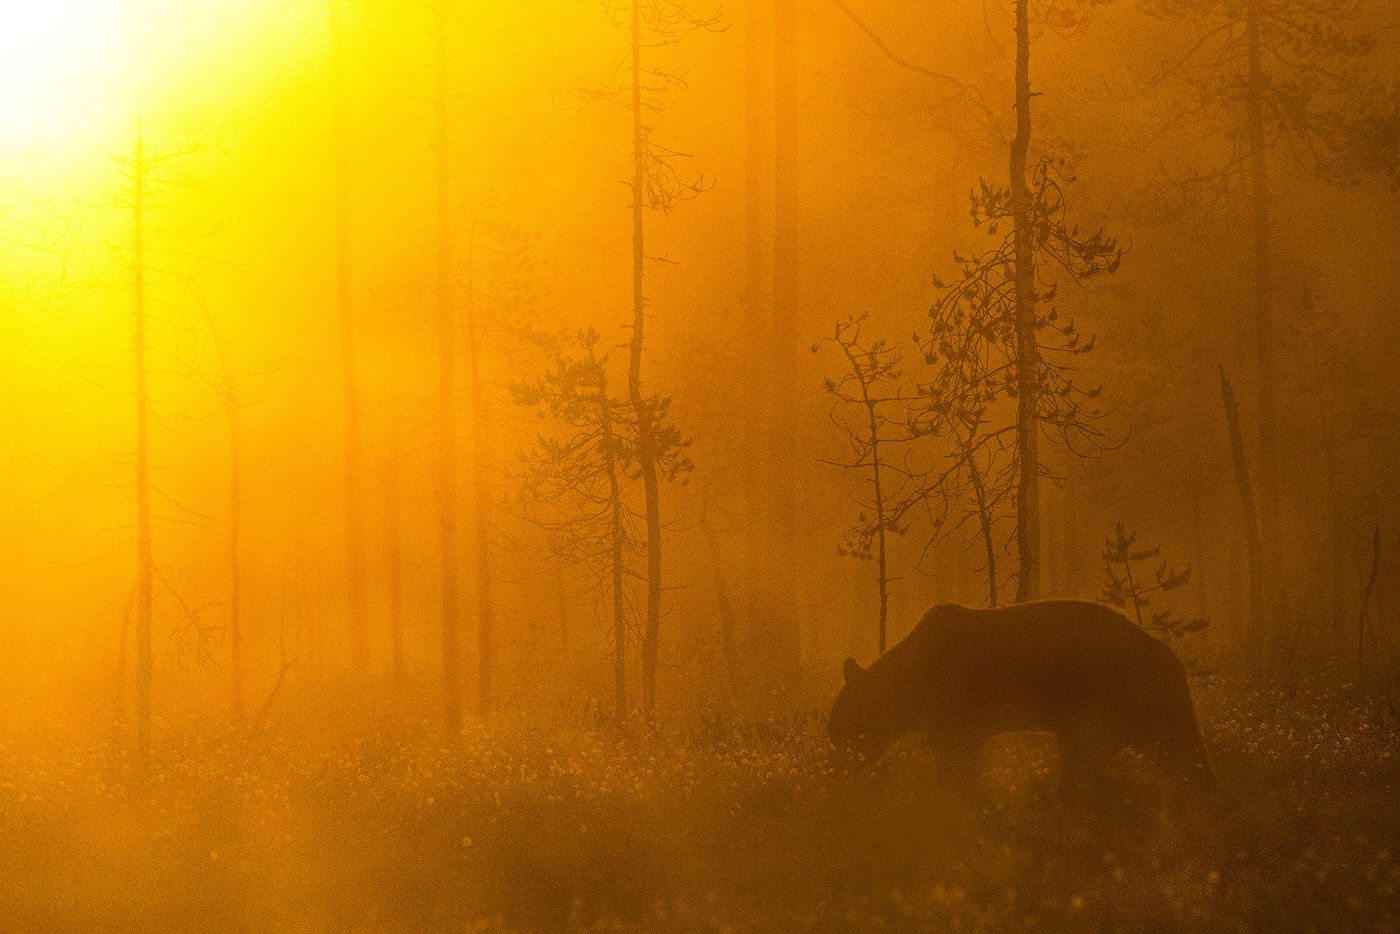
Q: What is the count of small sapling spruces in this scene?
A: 1